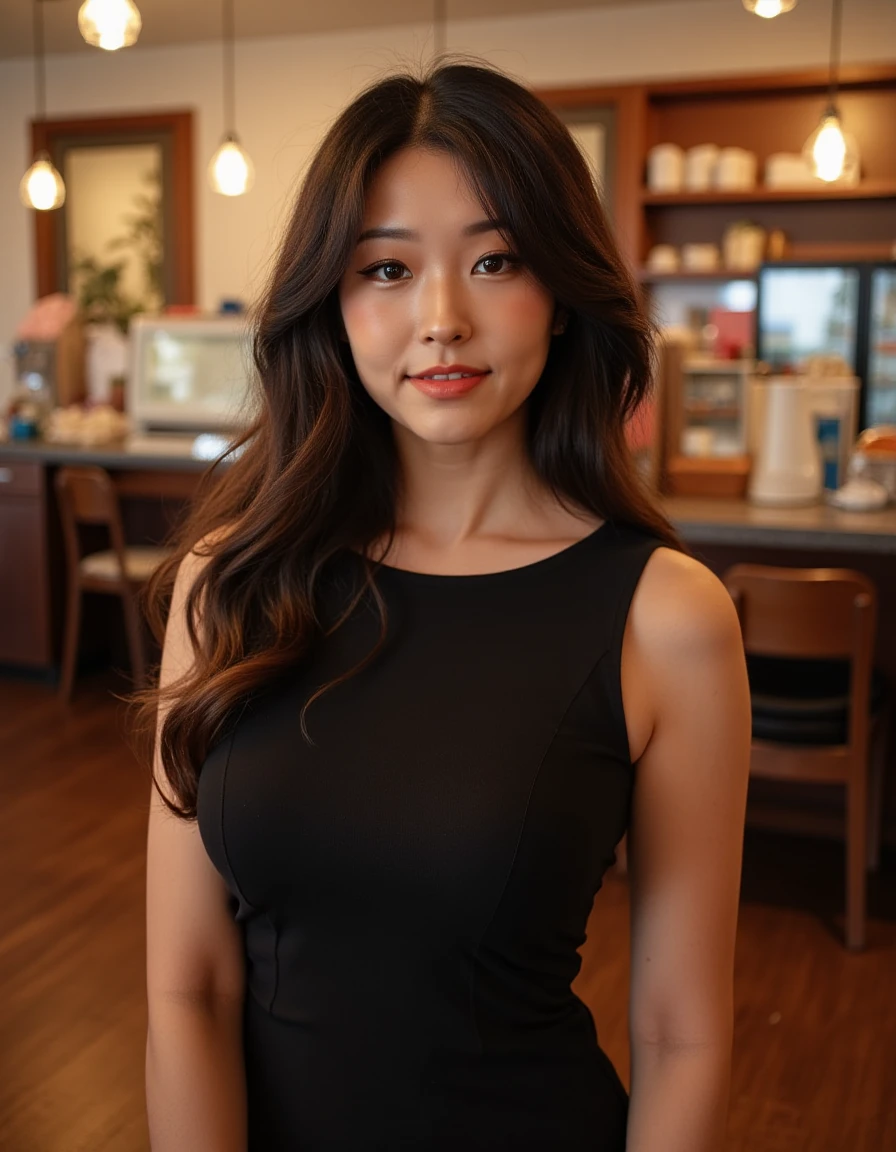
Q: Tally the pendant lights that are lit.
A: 5